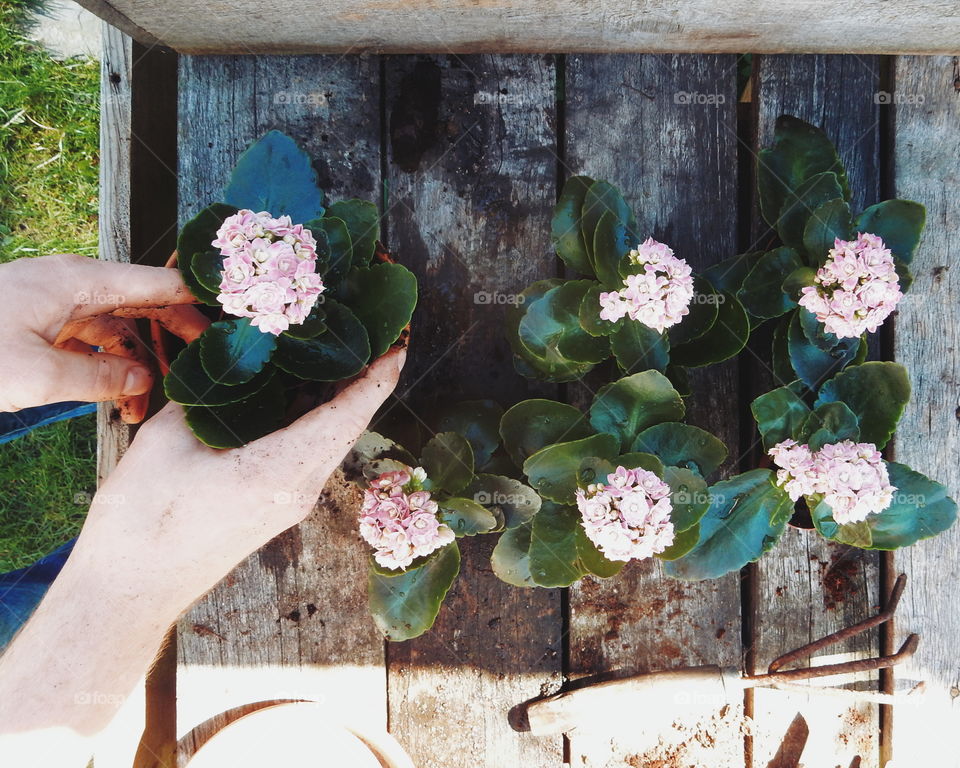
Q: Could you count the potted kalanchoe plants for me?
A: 6